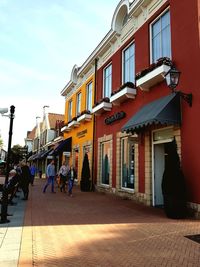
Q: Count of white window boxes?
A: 6